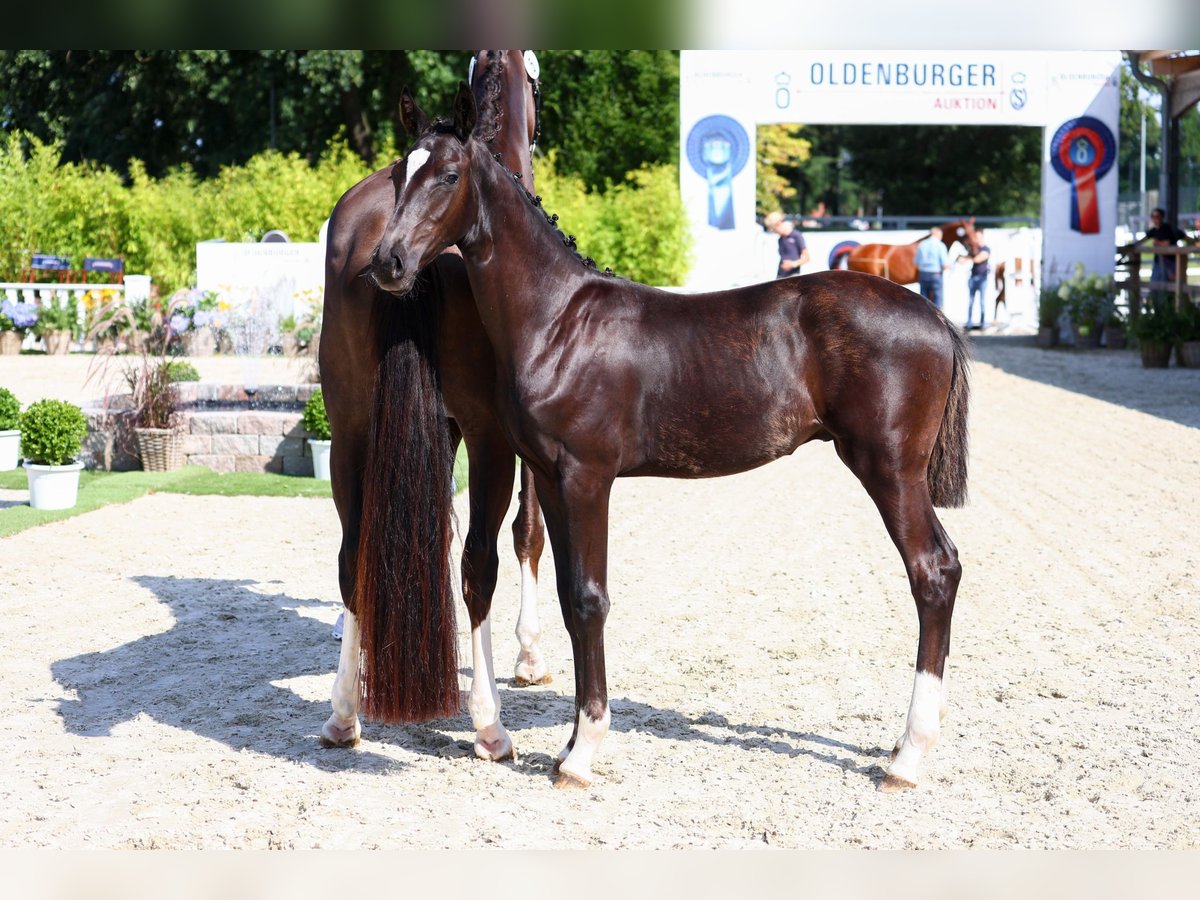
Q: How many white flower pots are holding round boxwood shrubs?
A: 3